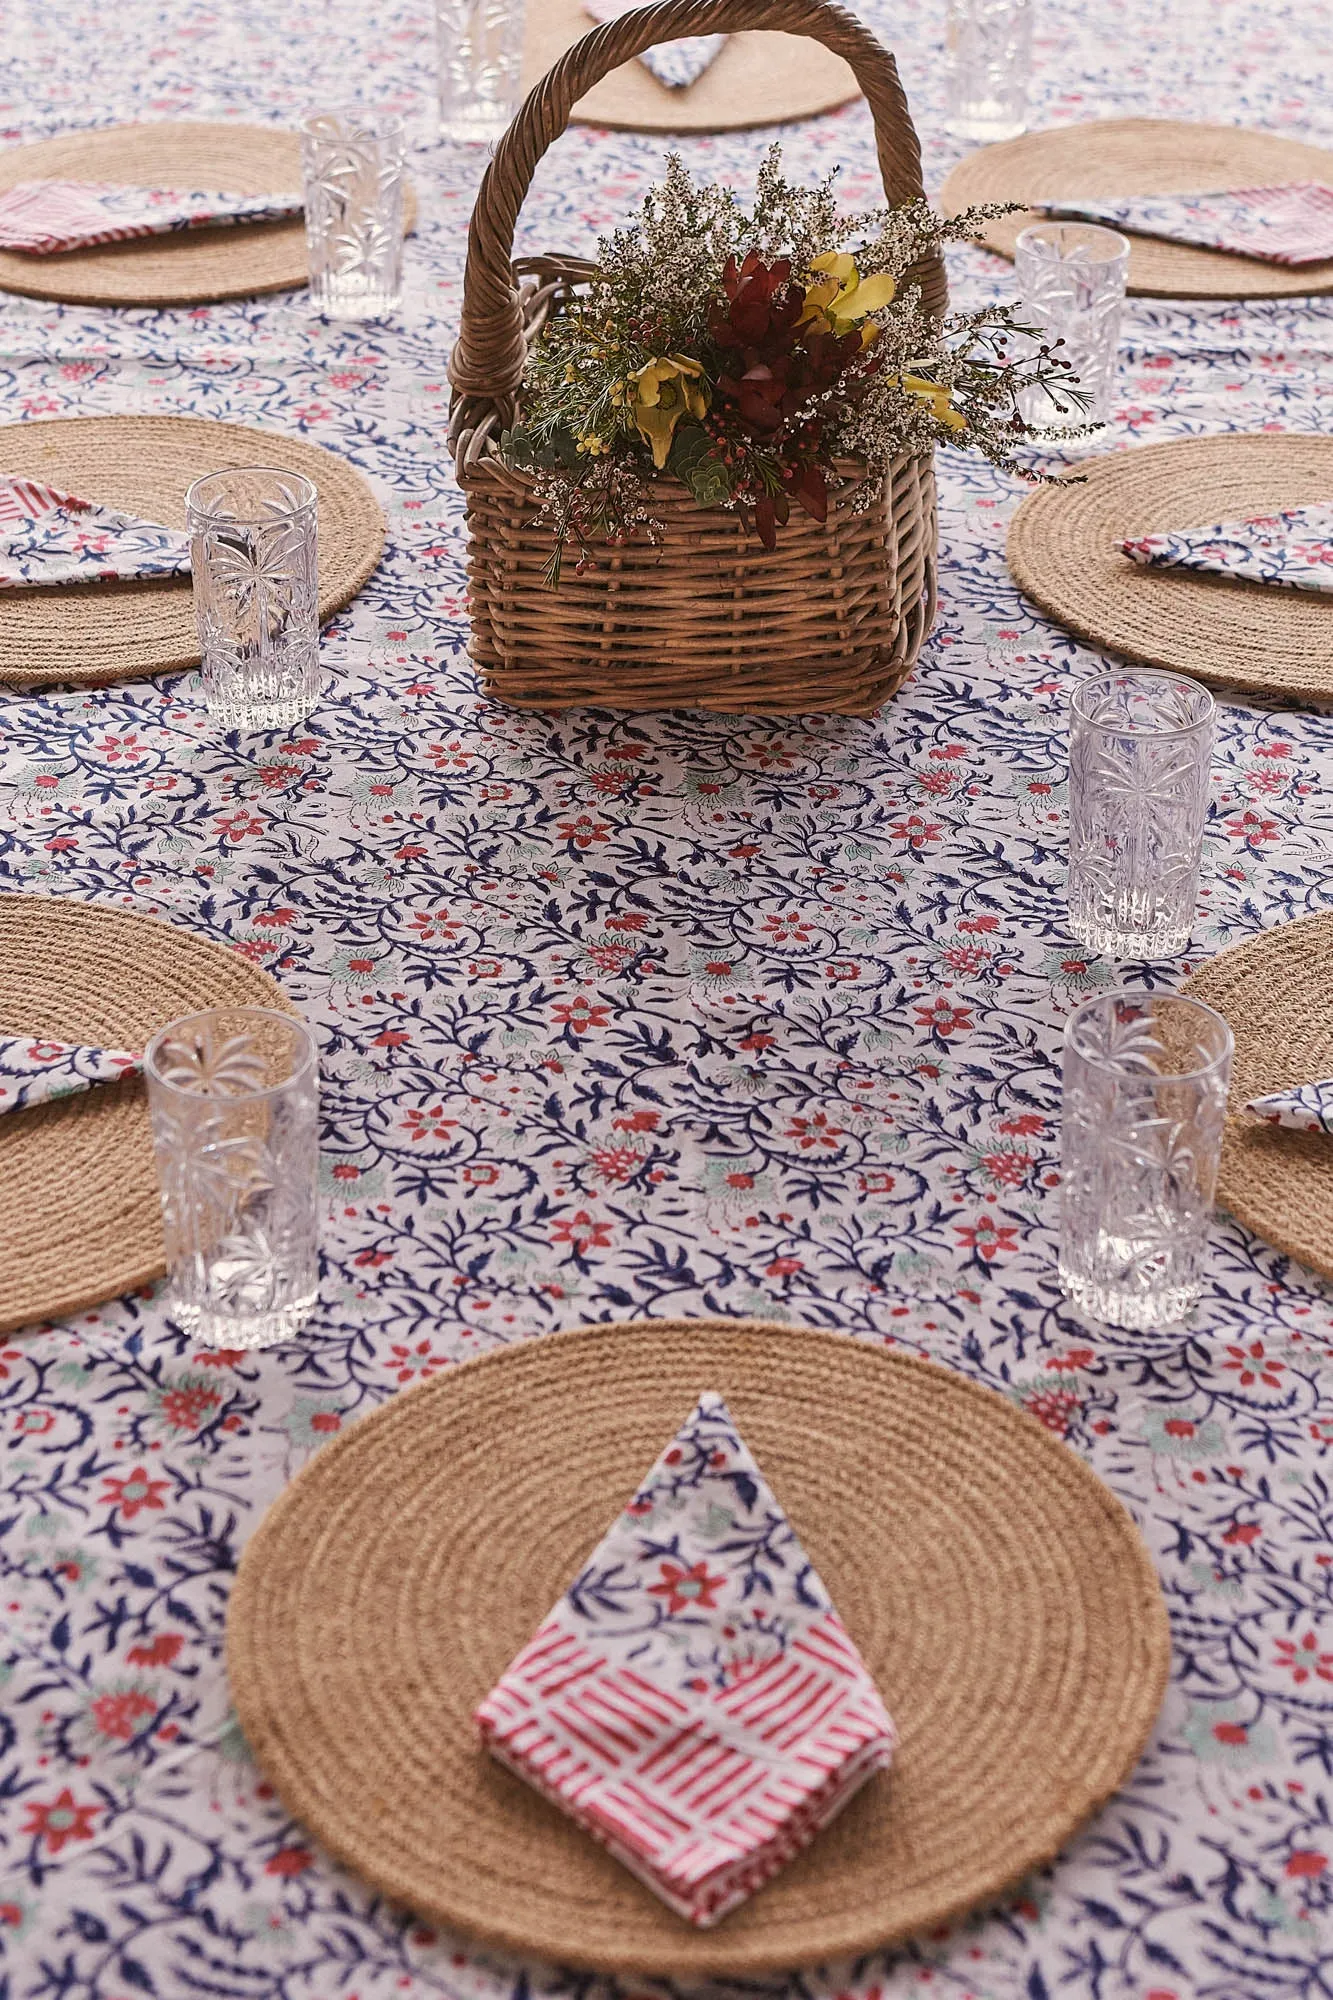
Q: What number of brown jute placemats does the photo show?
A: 8